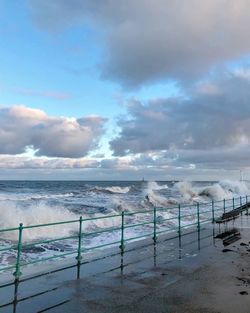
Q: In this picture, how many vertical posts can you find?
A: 11